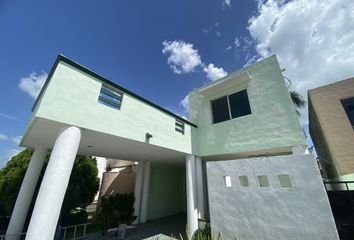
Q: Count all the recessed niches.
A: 4